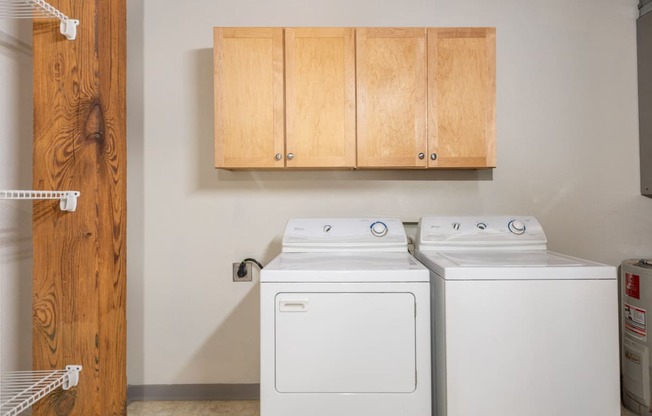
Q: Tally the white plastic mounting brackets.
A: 3